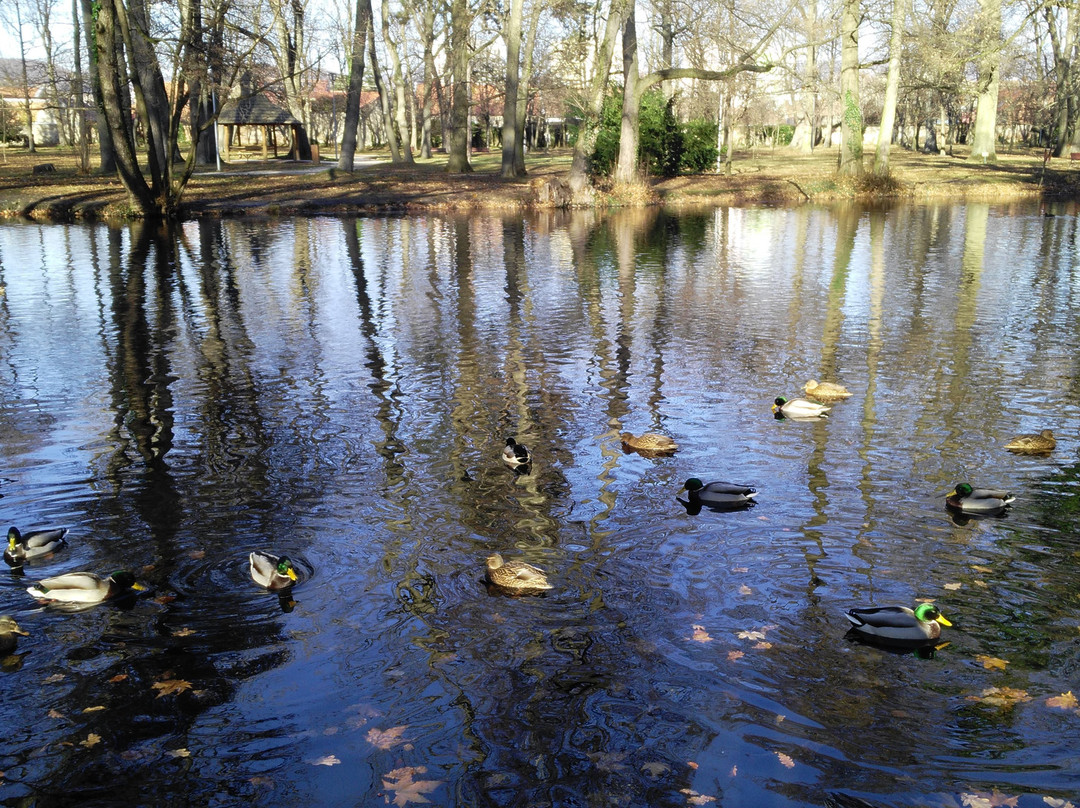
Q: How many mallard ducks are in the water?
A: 13